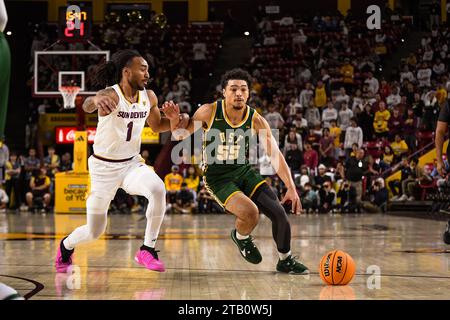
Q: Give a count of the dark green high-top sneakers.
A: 2